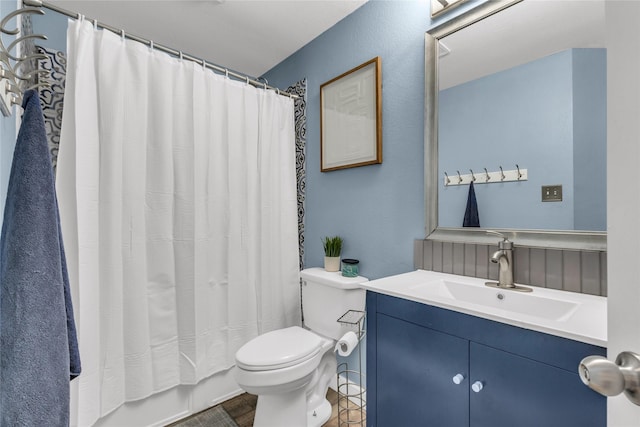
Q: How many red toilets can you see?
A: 0